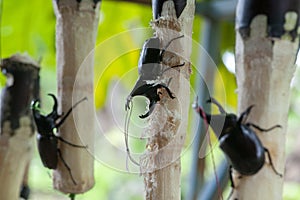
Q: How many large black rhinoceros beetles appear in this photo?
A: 3